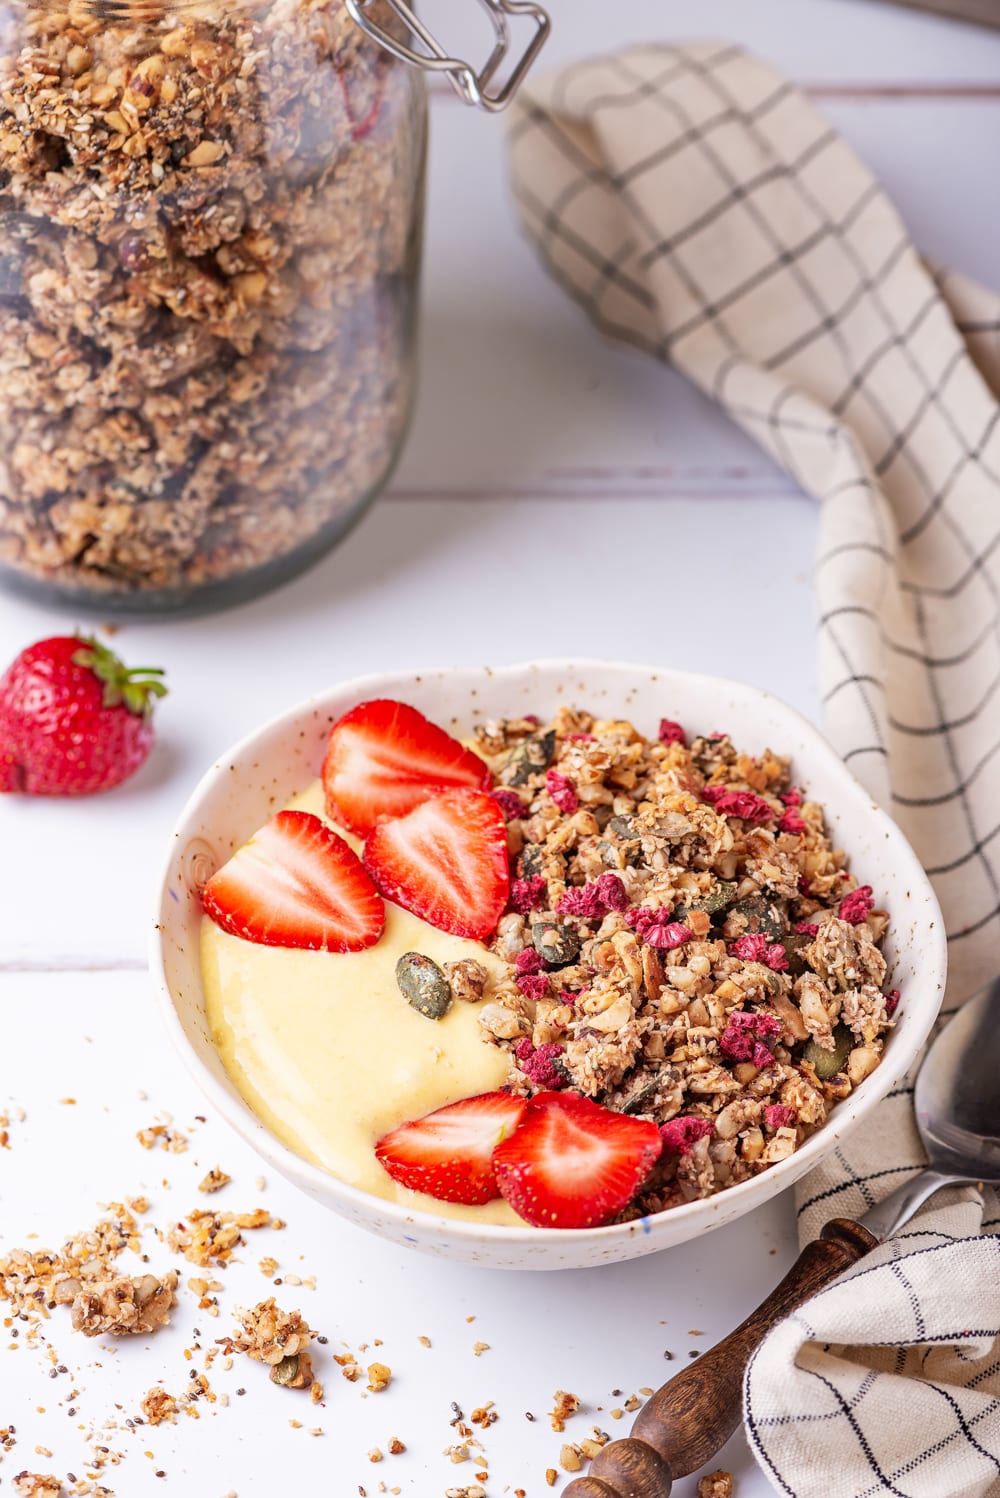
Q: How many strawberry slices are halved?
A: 5